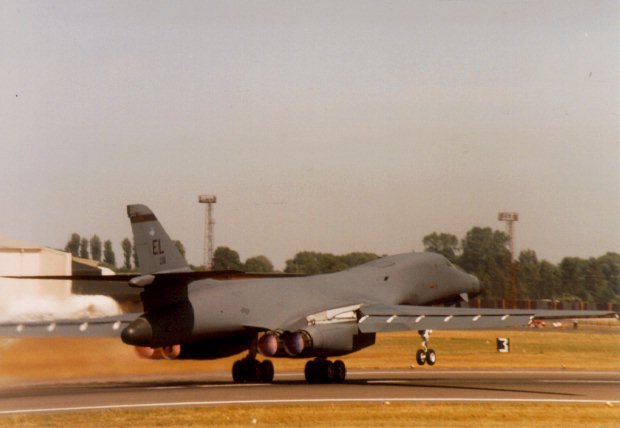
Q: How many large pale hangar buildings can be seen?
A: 1